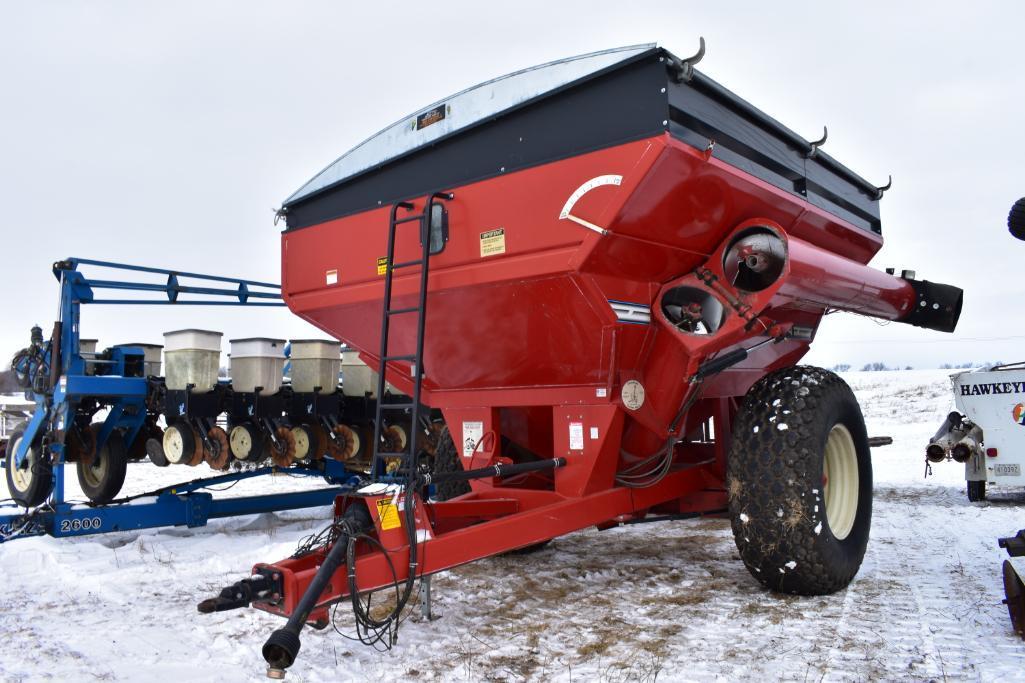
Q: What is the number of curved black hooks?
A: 3